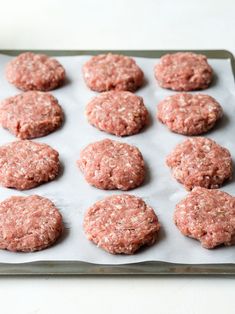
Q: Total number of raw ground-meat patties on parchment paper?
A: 12